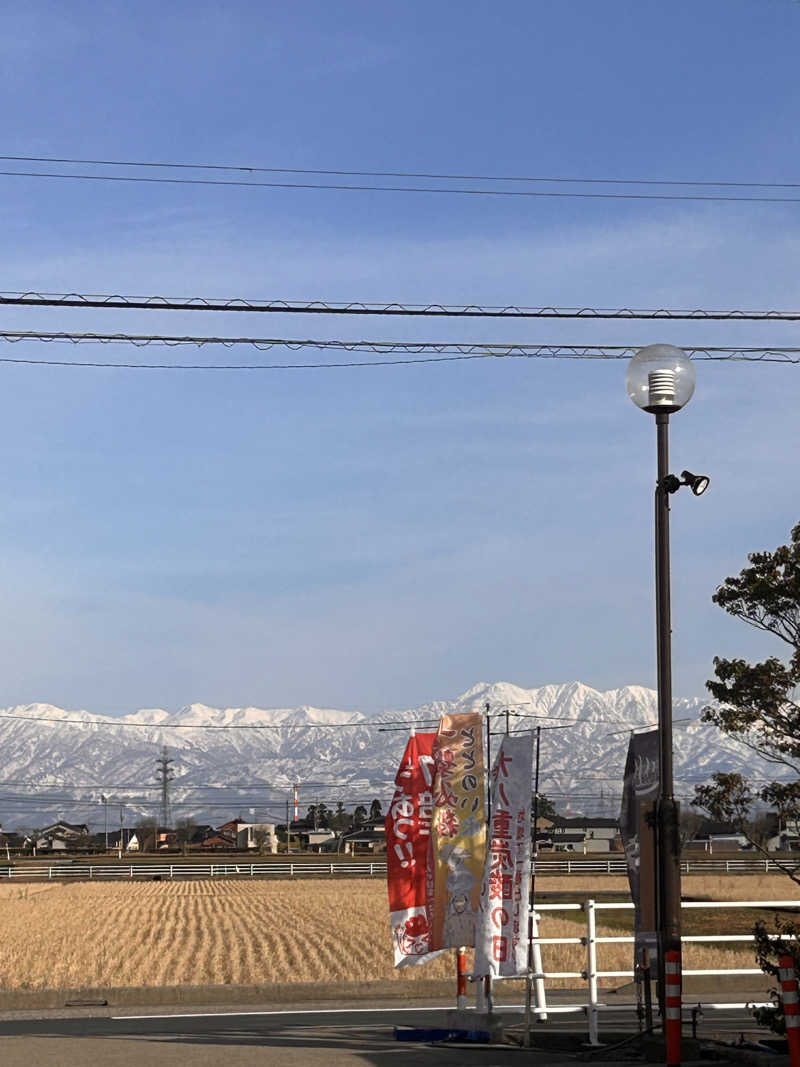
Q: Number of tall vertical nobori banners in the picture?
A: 4